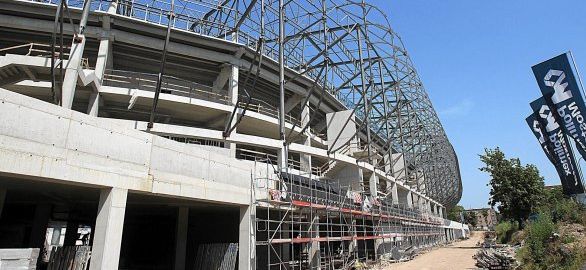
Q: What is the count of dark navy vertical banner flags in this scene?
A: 3